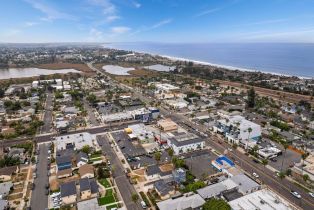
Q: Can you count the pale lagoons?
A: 3